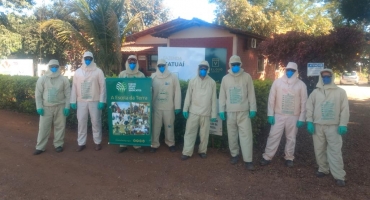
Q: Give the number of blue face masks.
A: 8